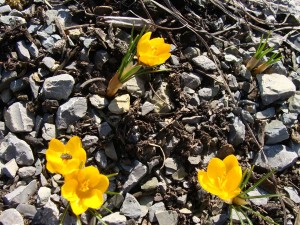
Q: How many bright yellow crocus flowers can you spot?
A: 4